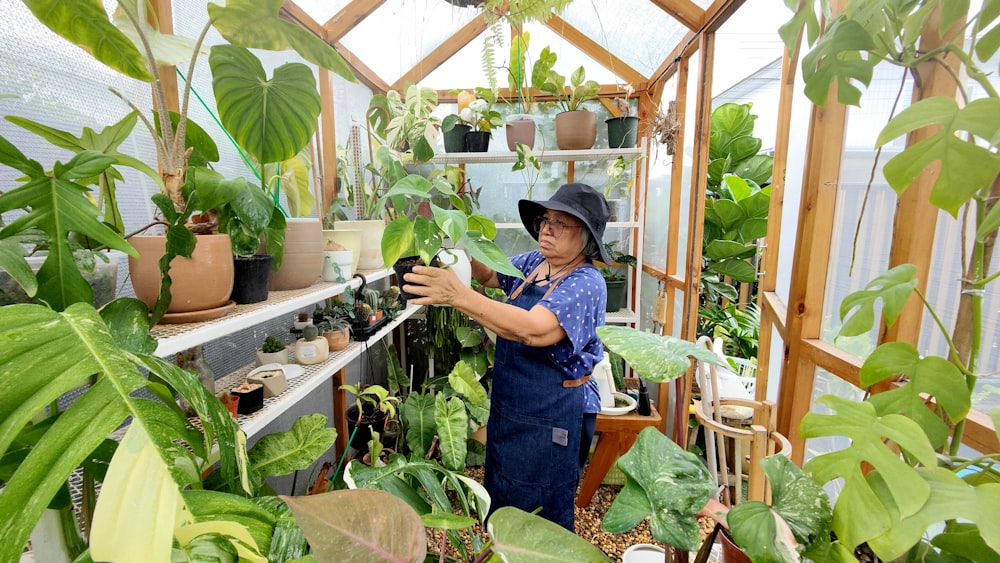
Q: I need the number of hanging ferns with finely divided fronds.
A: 1